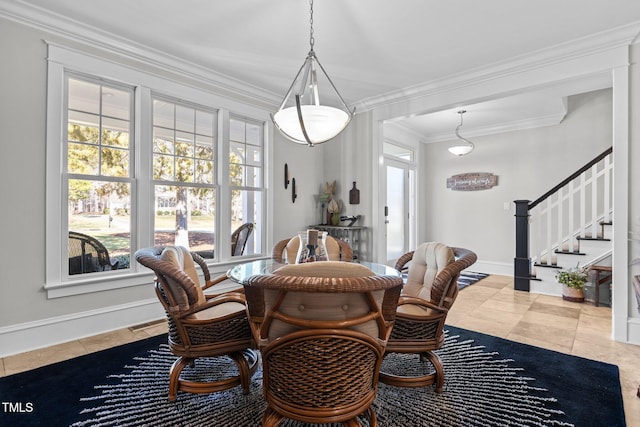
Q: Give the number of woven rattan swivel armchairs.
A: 4